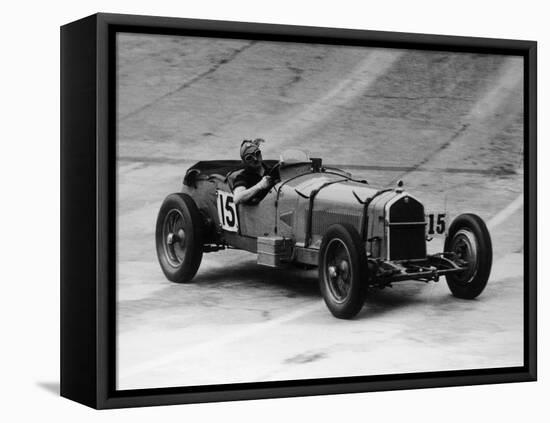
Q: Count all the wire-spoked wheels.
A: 3